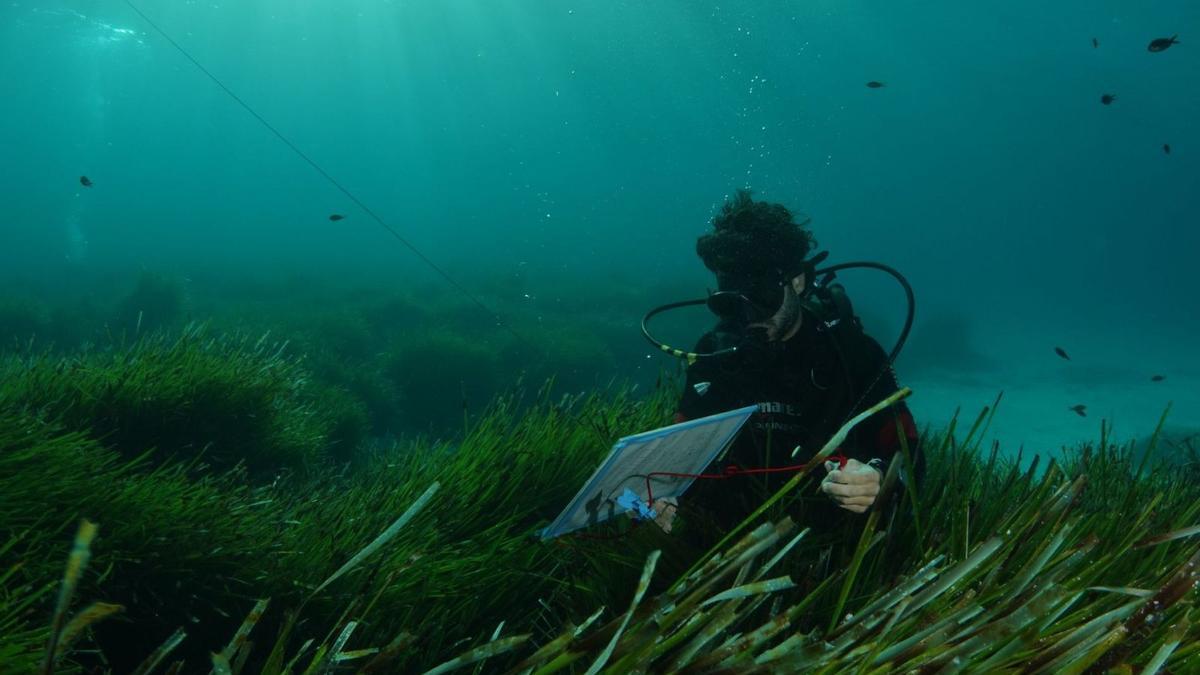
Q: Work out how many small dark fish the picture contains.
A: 10